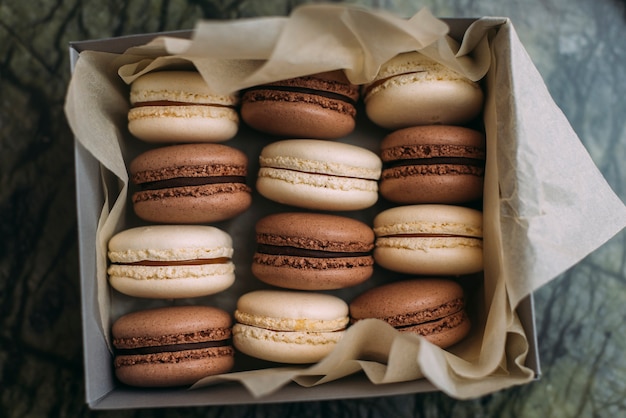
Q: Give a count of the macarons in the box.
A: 12